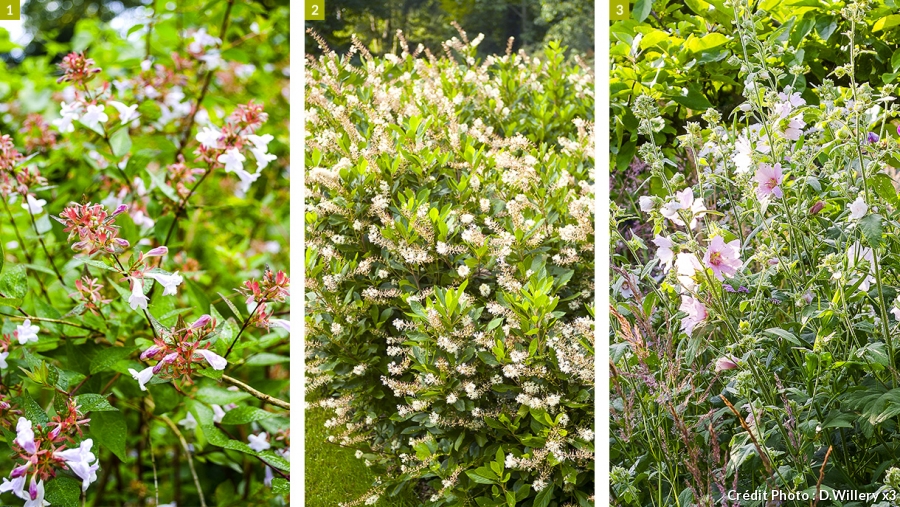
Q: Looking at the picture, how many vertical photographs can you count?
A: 3